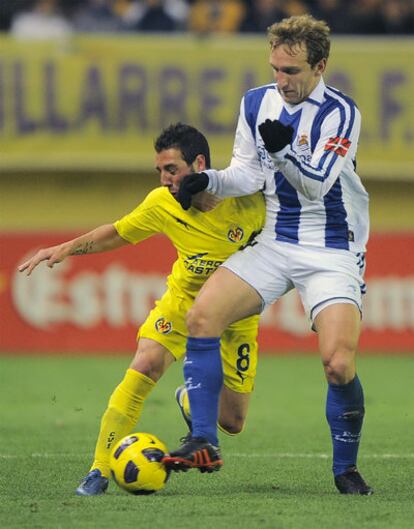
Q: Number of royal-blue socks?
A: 2